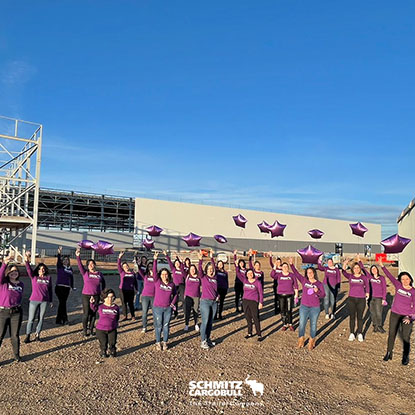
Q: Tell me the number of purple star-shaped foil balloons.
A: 13